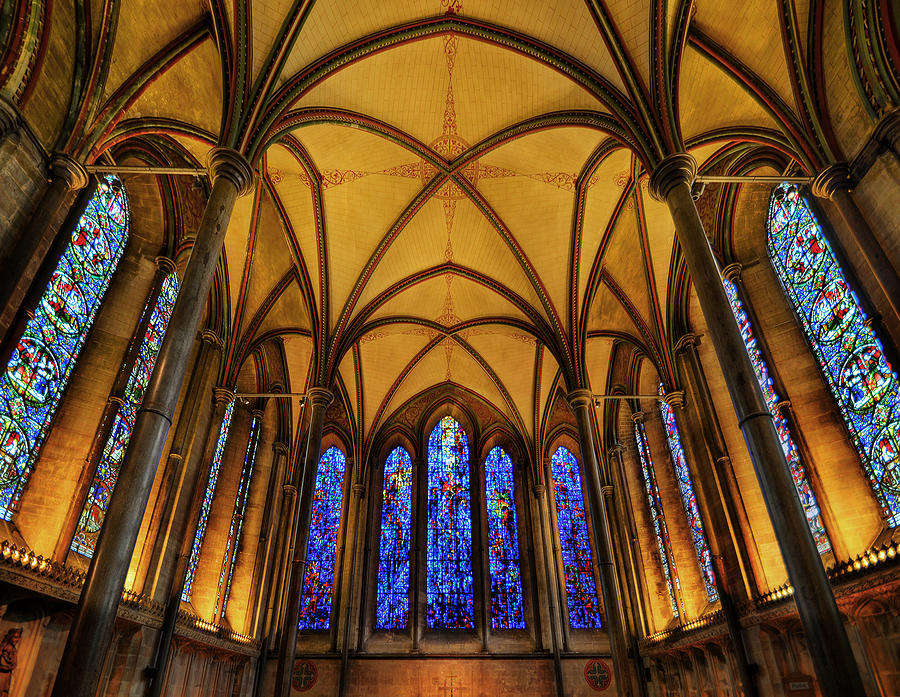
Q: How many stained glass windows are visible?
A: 13